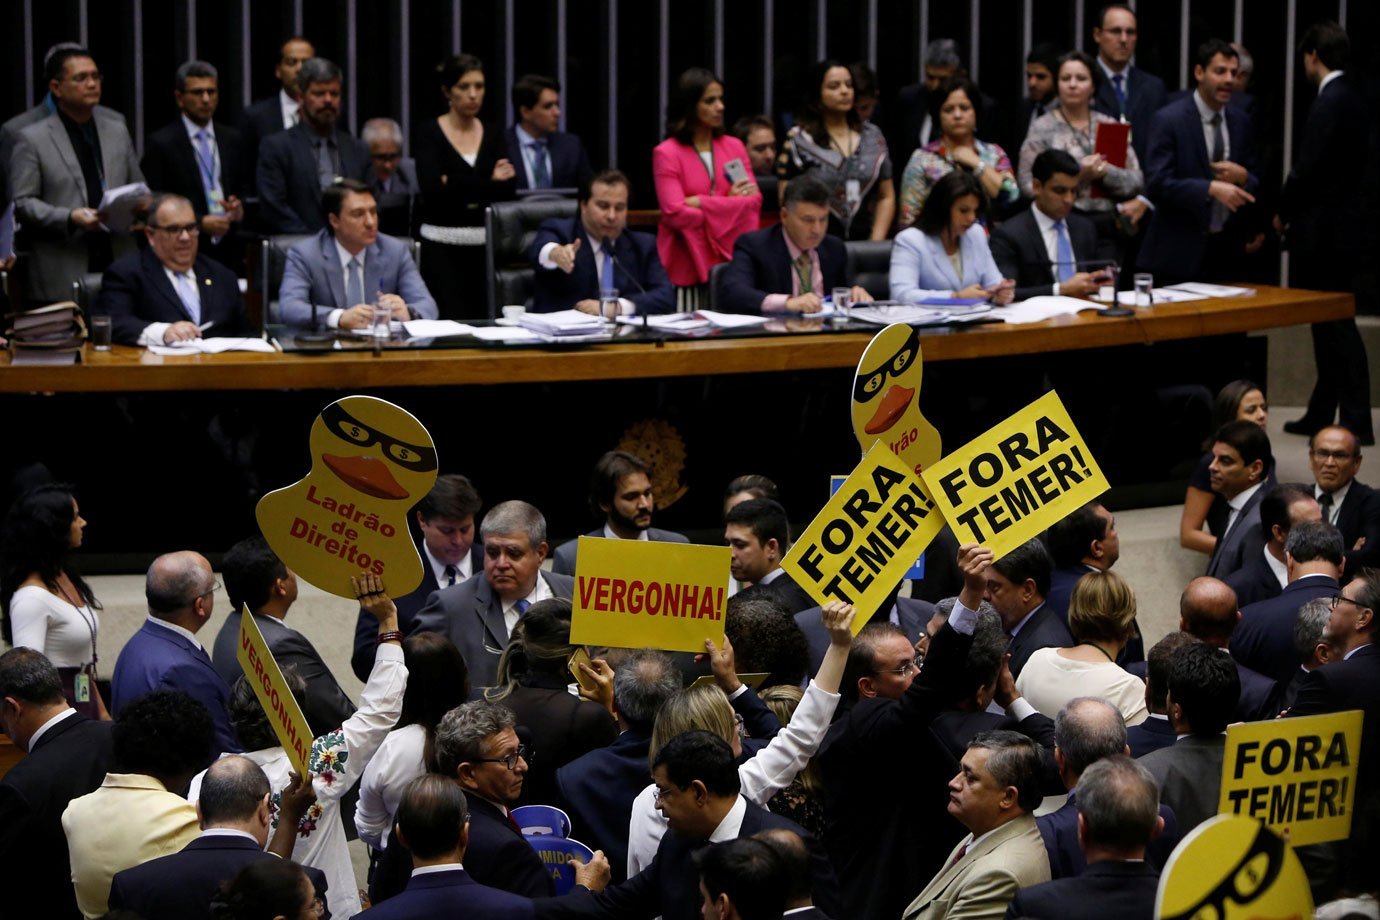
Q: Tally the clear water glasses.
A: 5